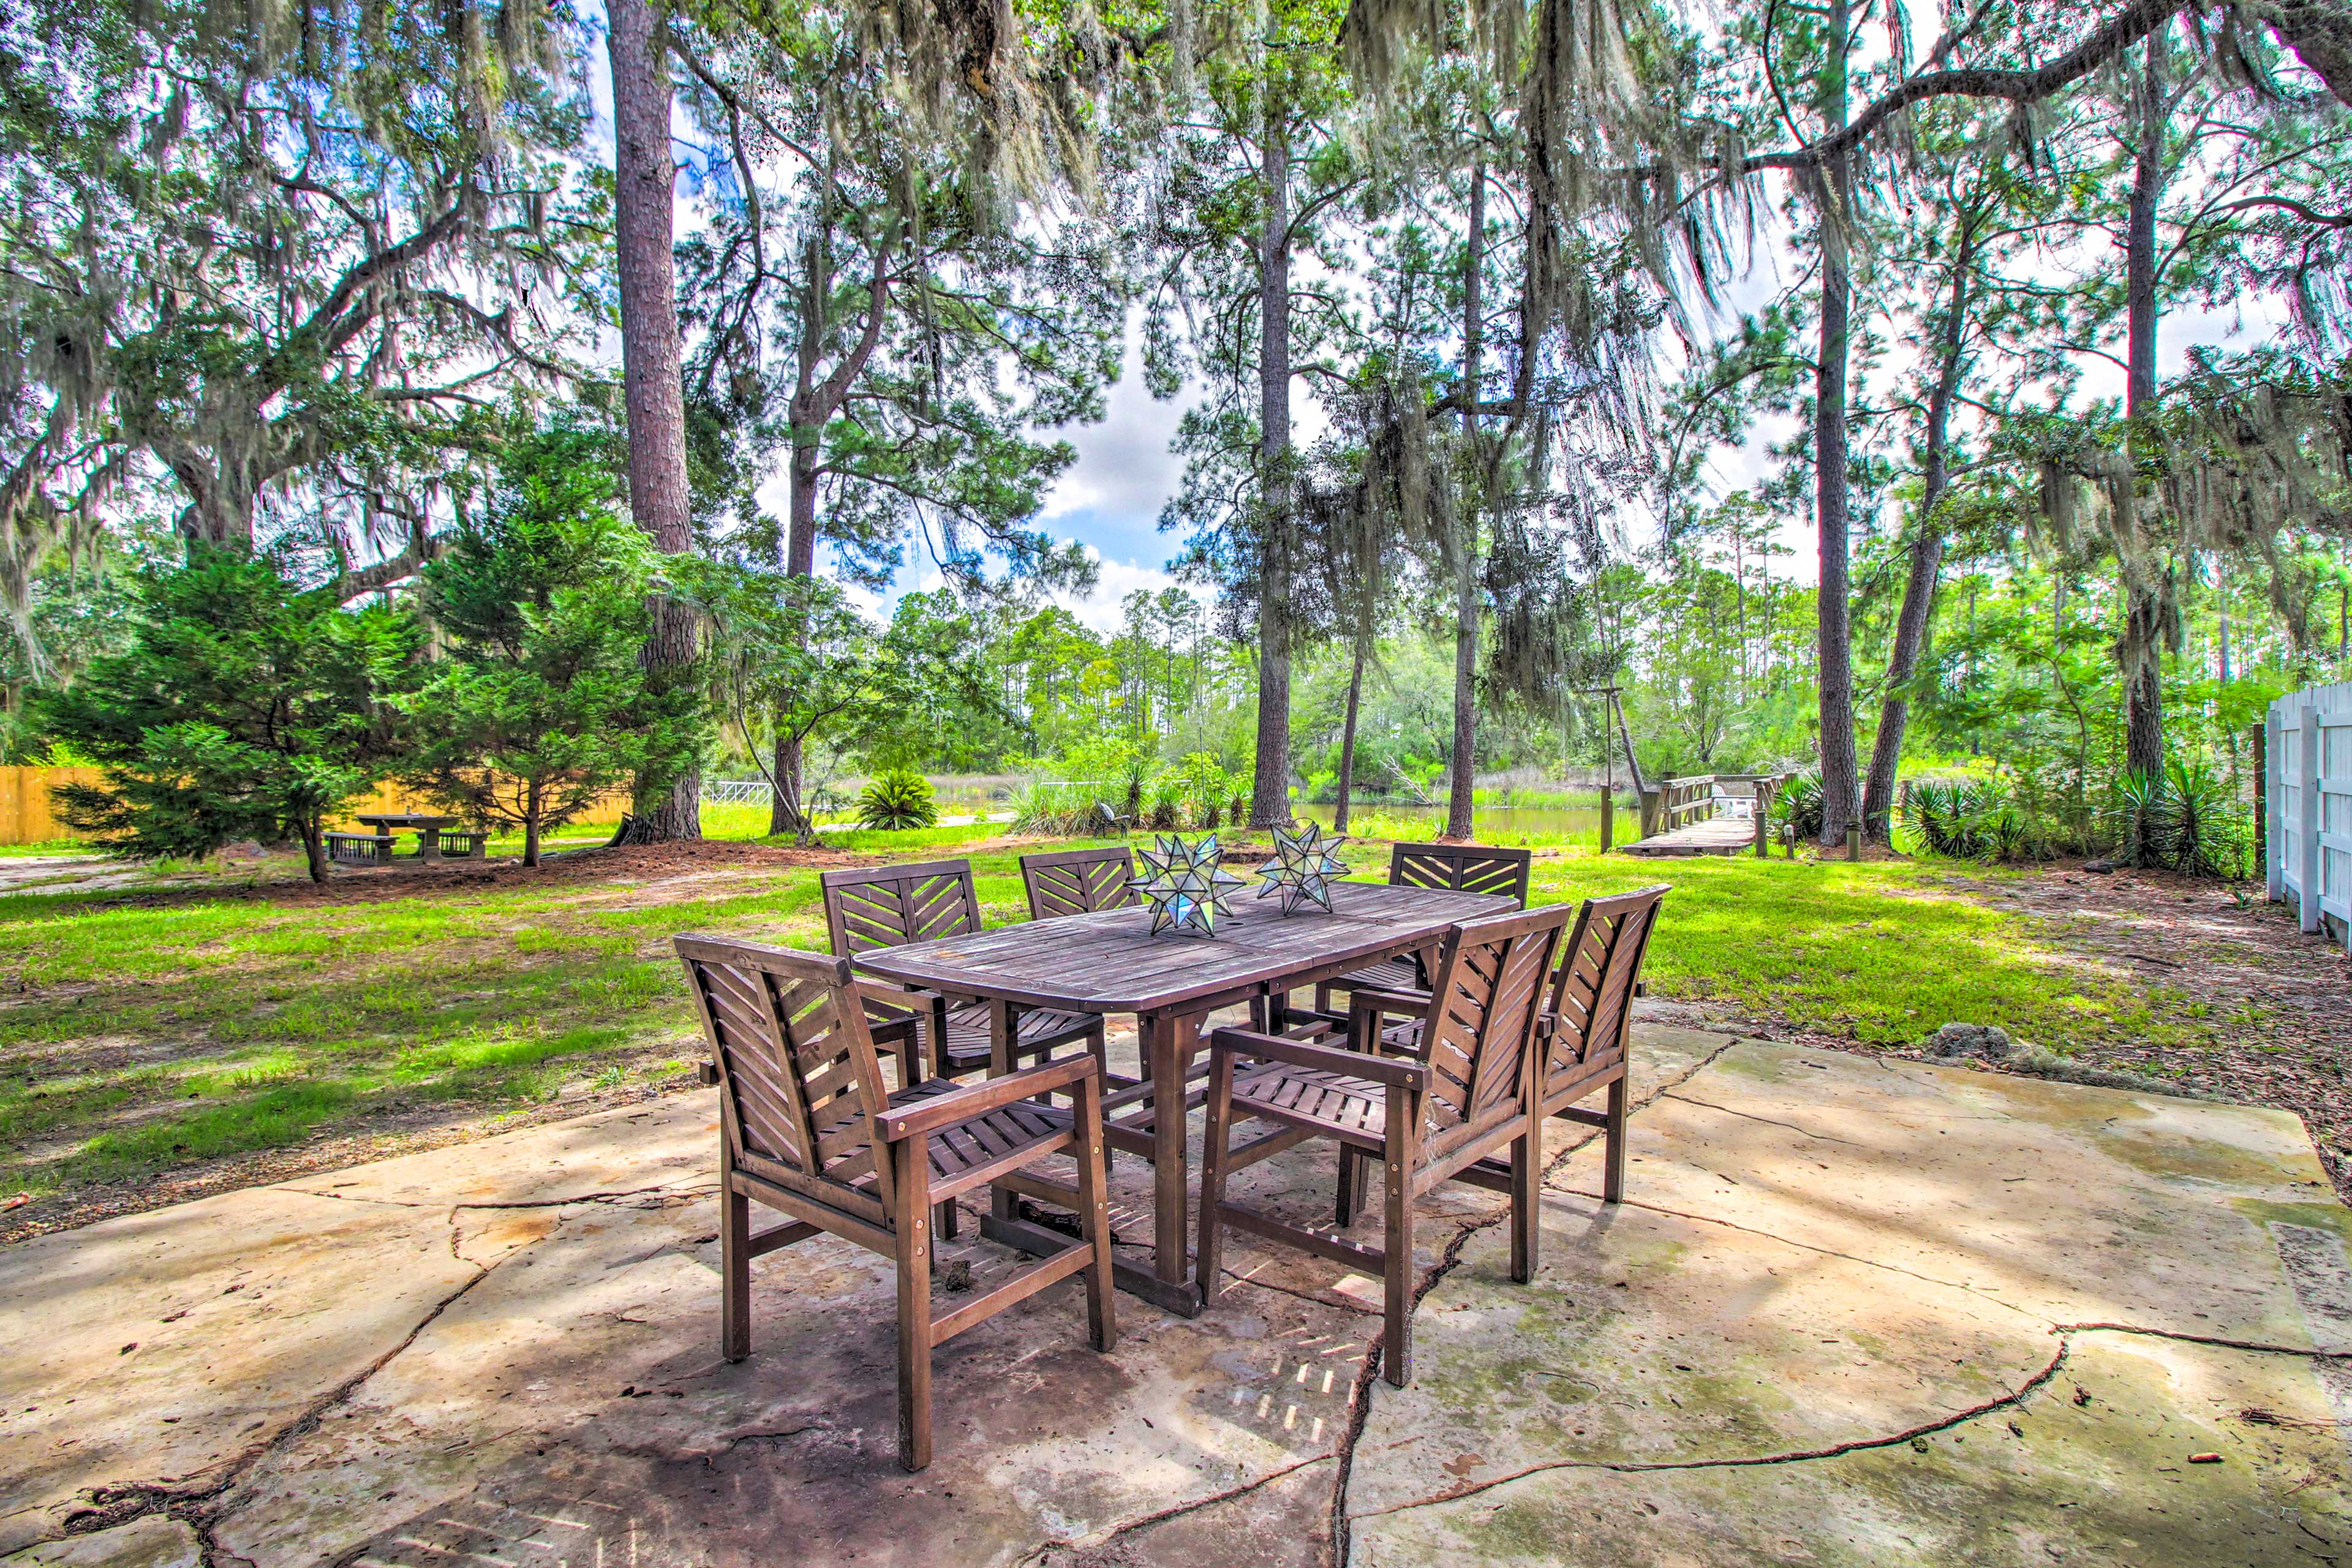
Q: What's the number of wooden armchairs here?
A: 6